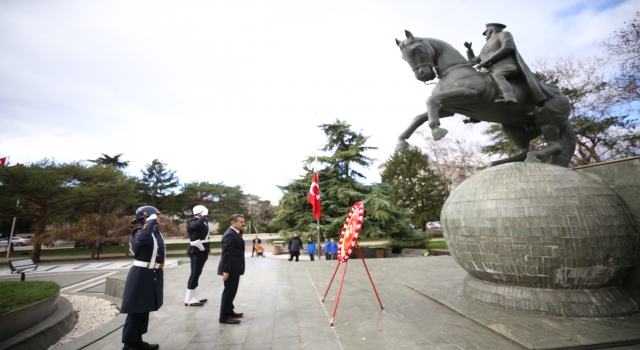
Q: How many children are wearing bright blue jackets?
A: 3